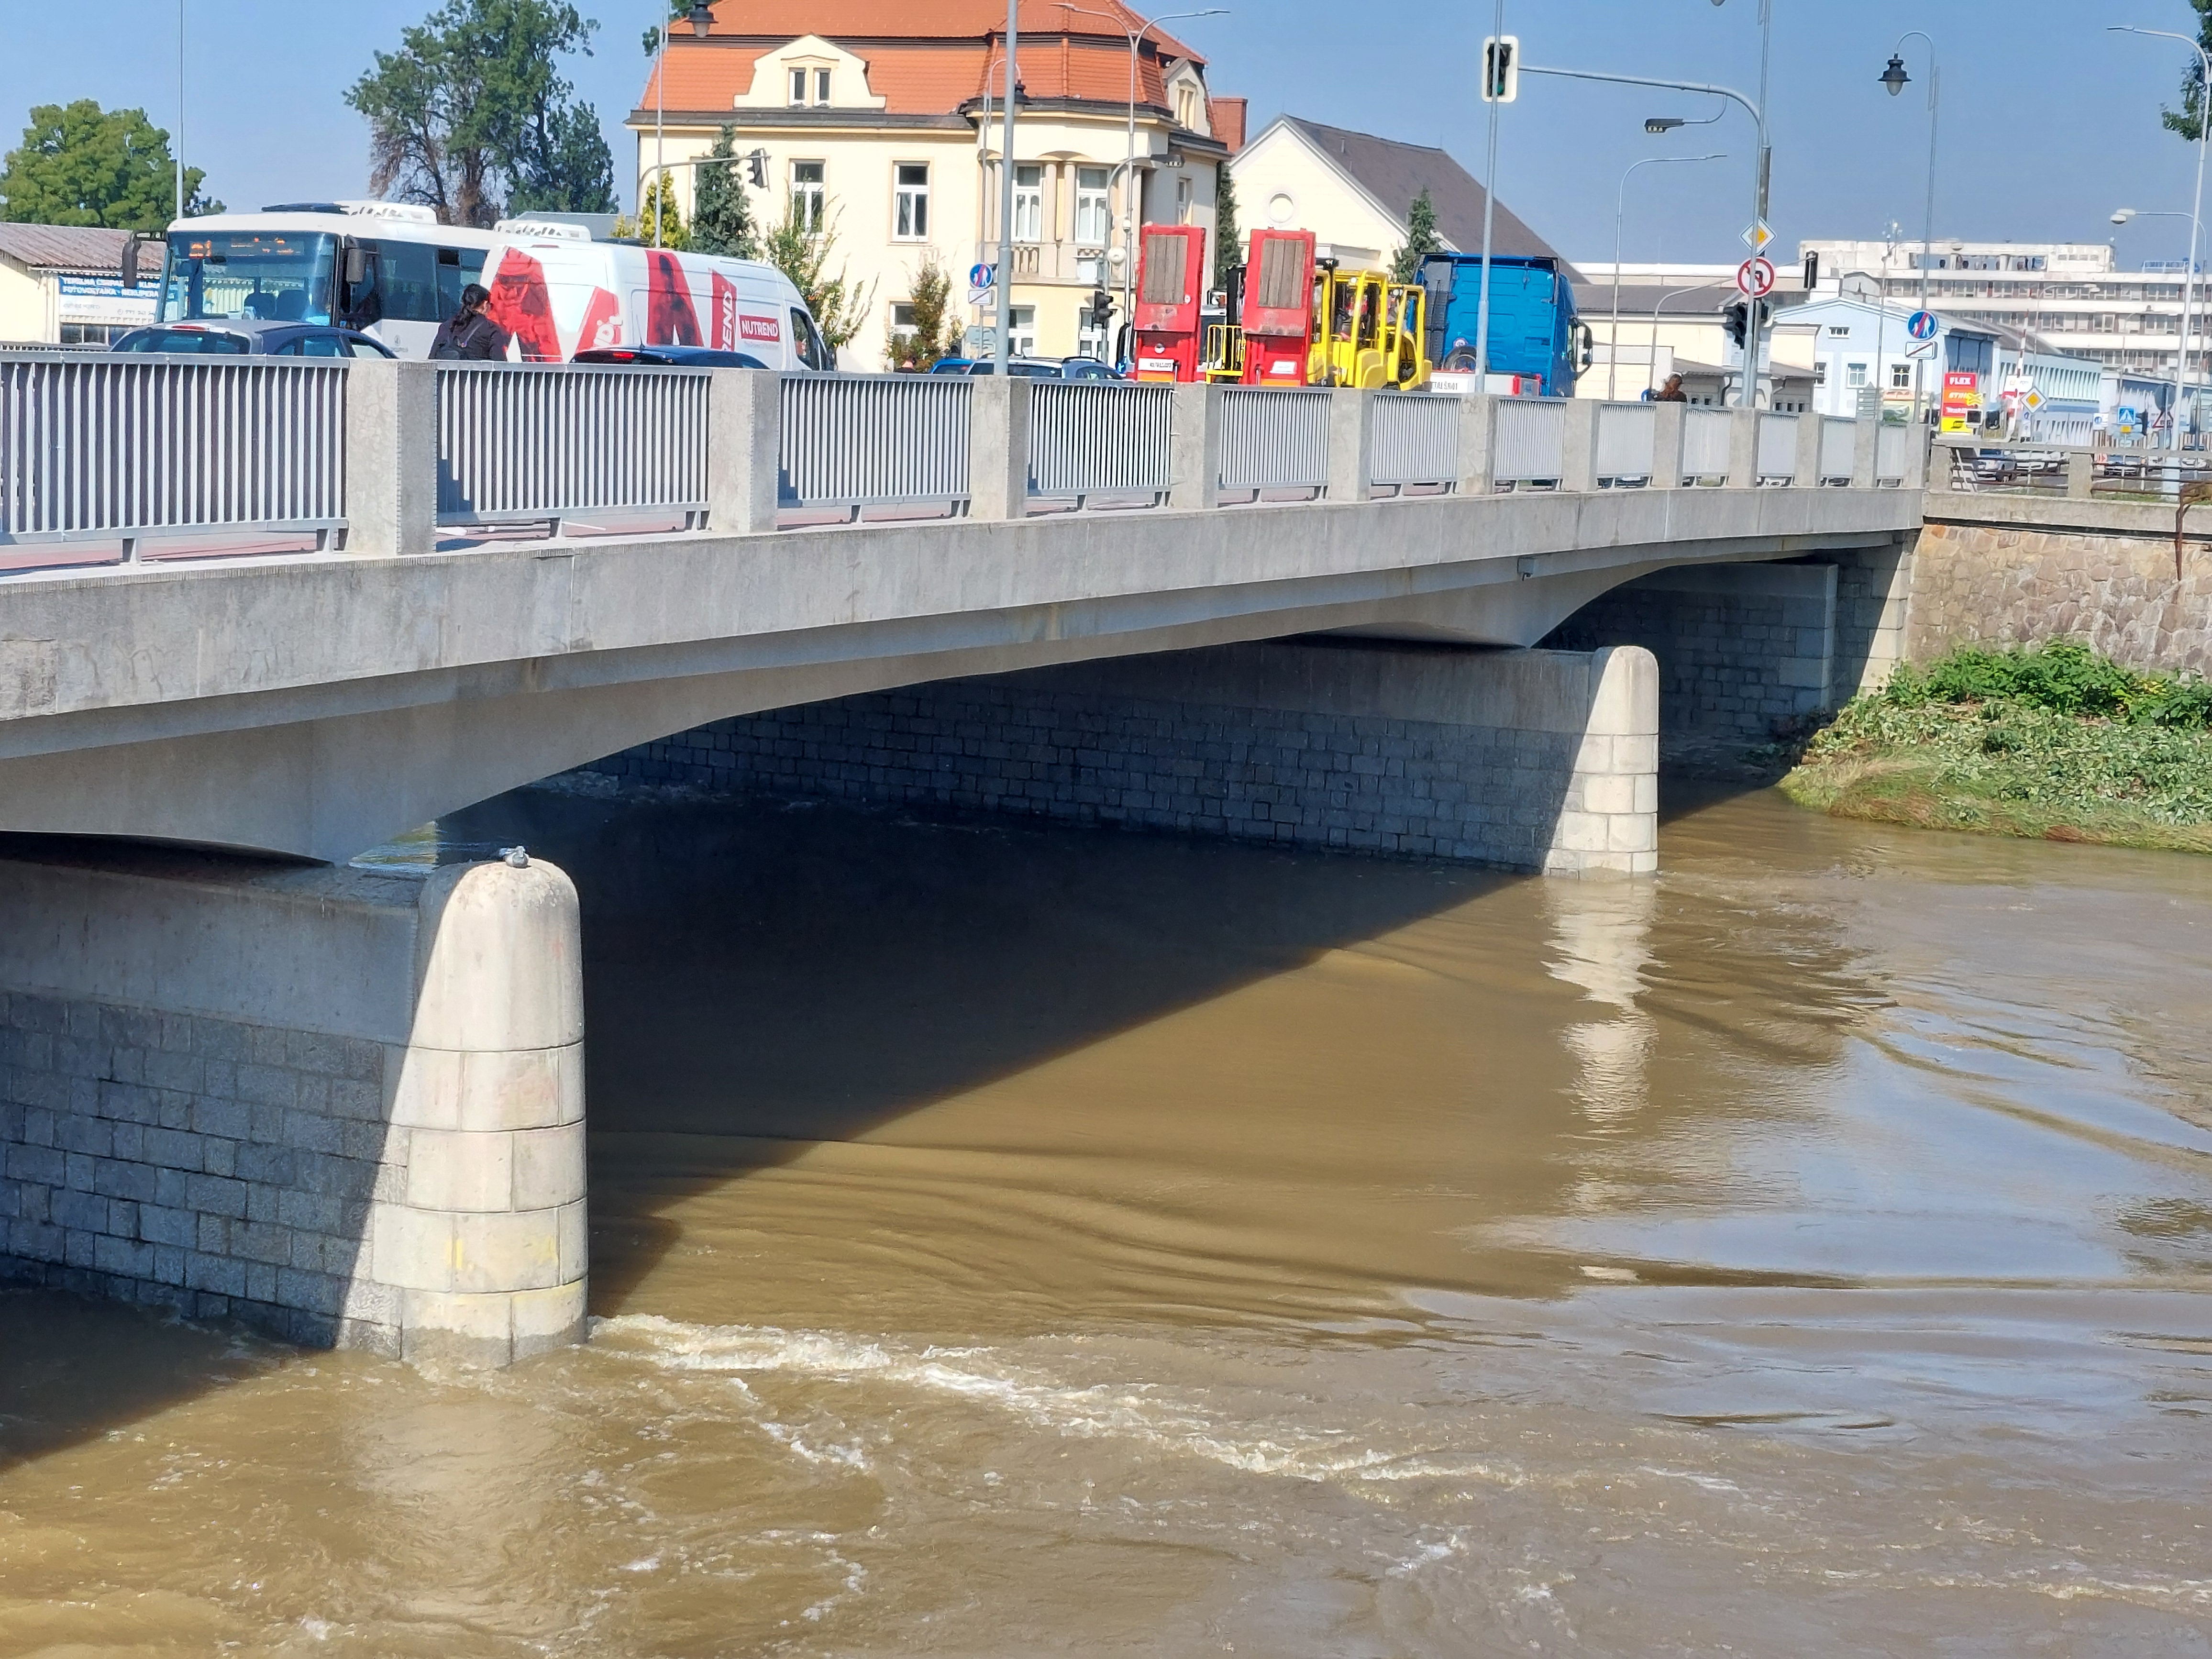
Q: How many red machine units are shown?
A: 2